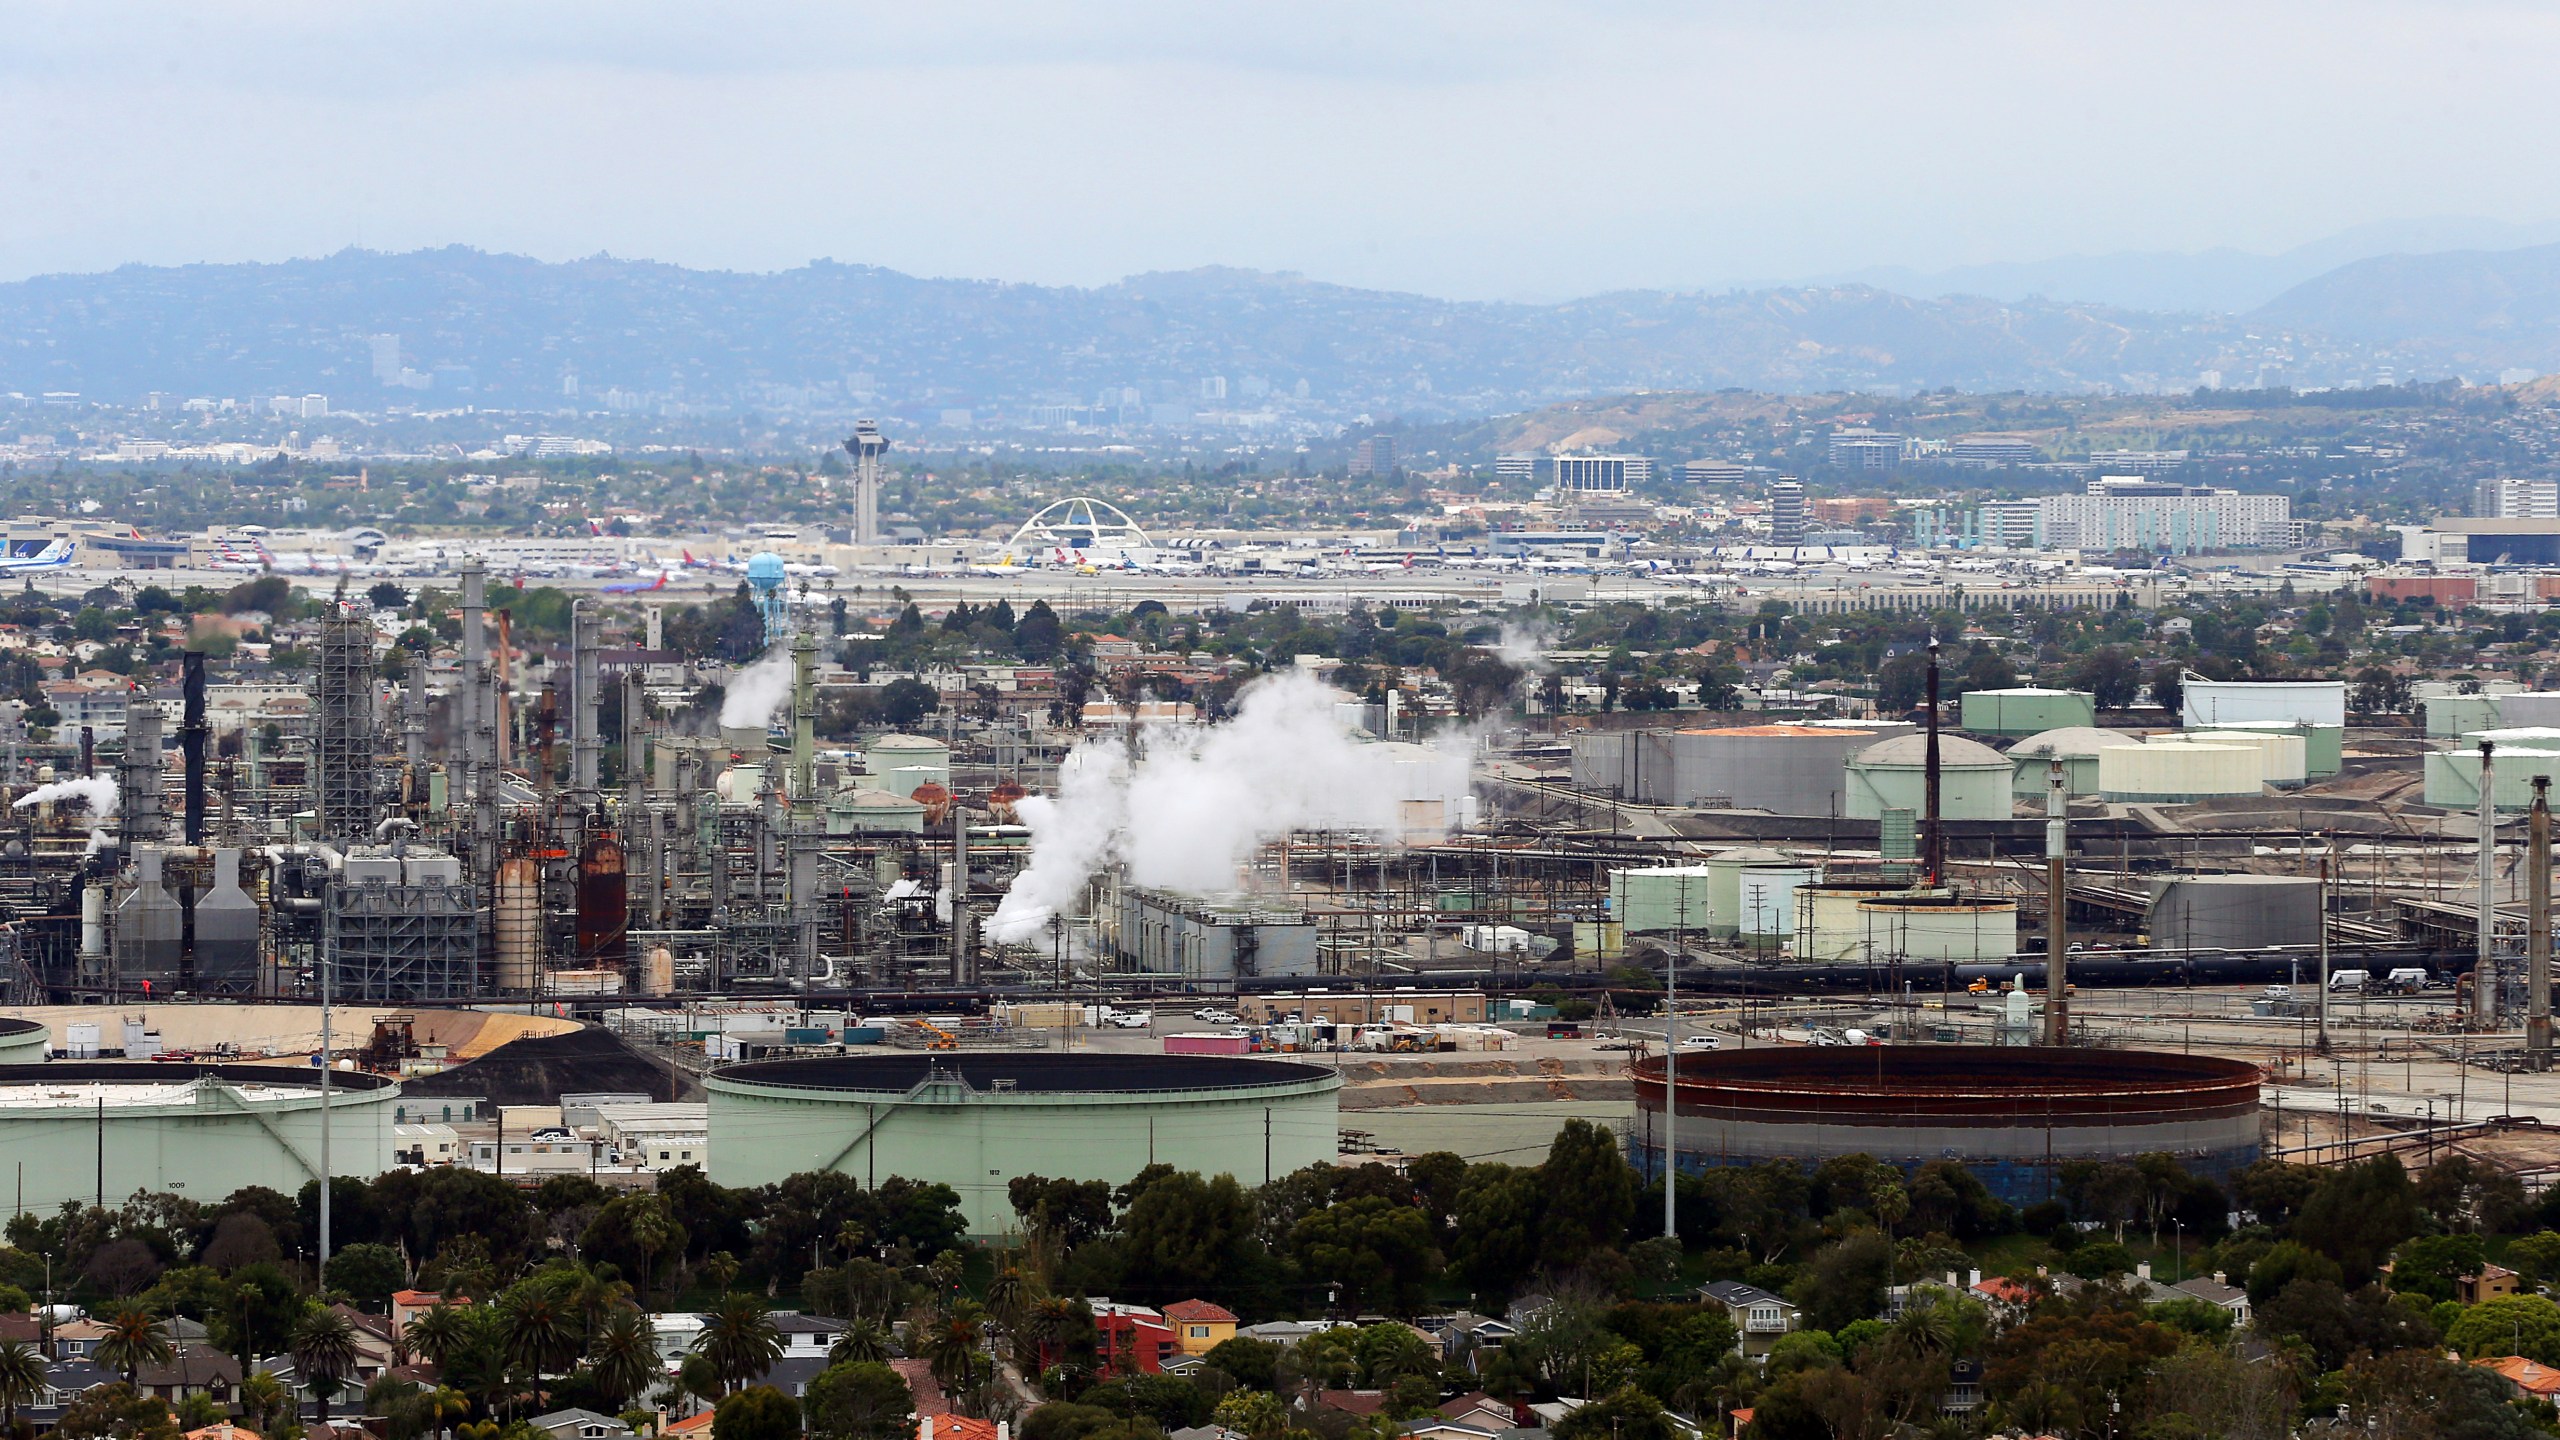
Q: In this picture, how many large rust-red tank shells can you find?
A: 1